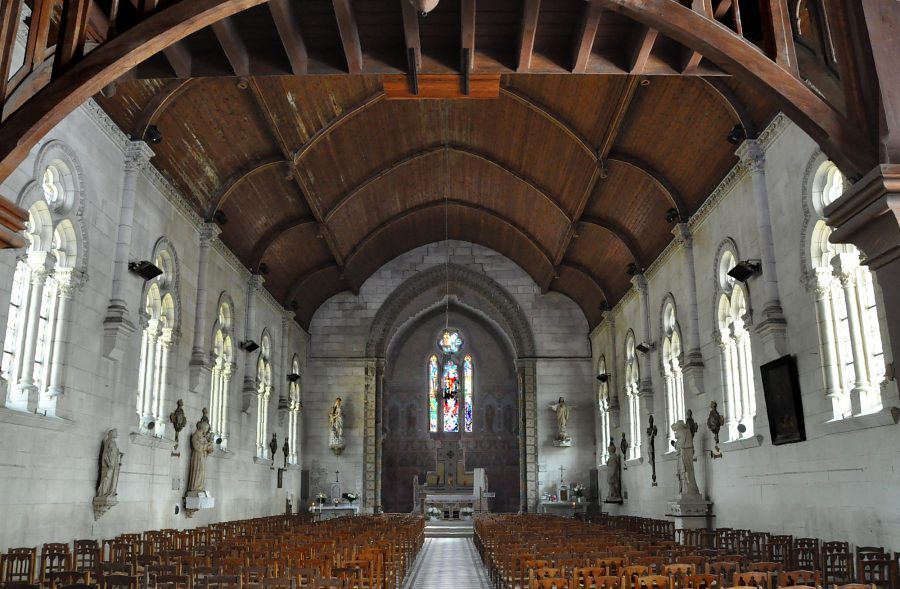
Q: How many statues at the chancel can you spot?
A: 2